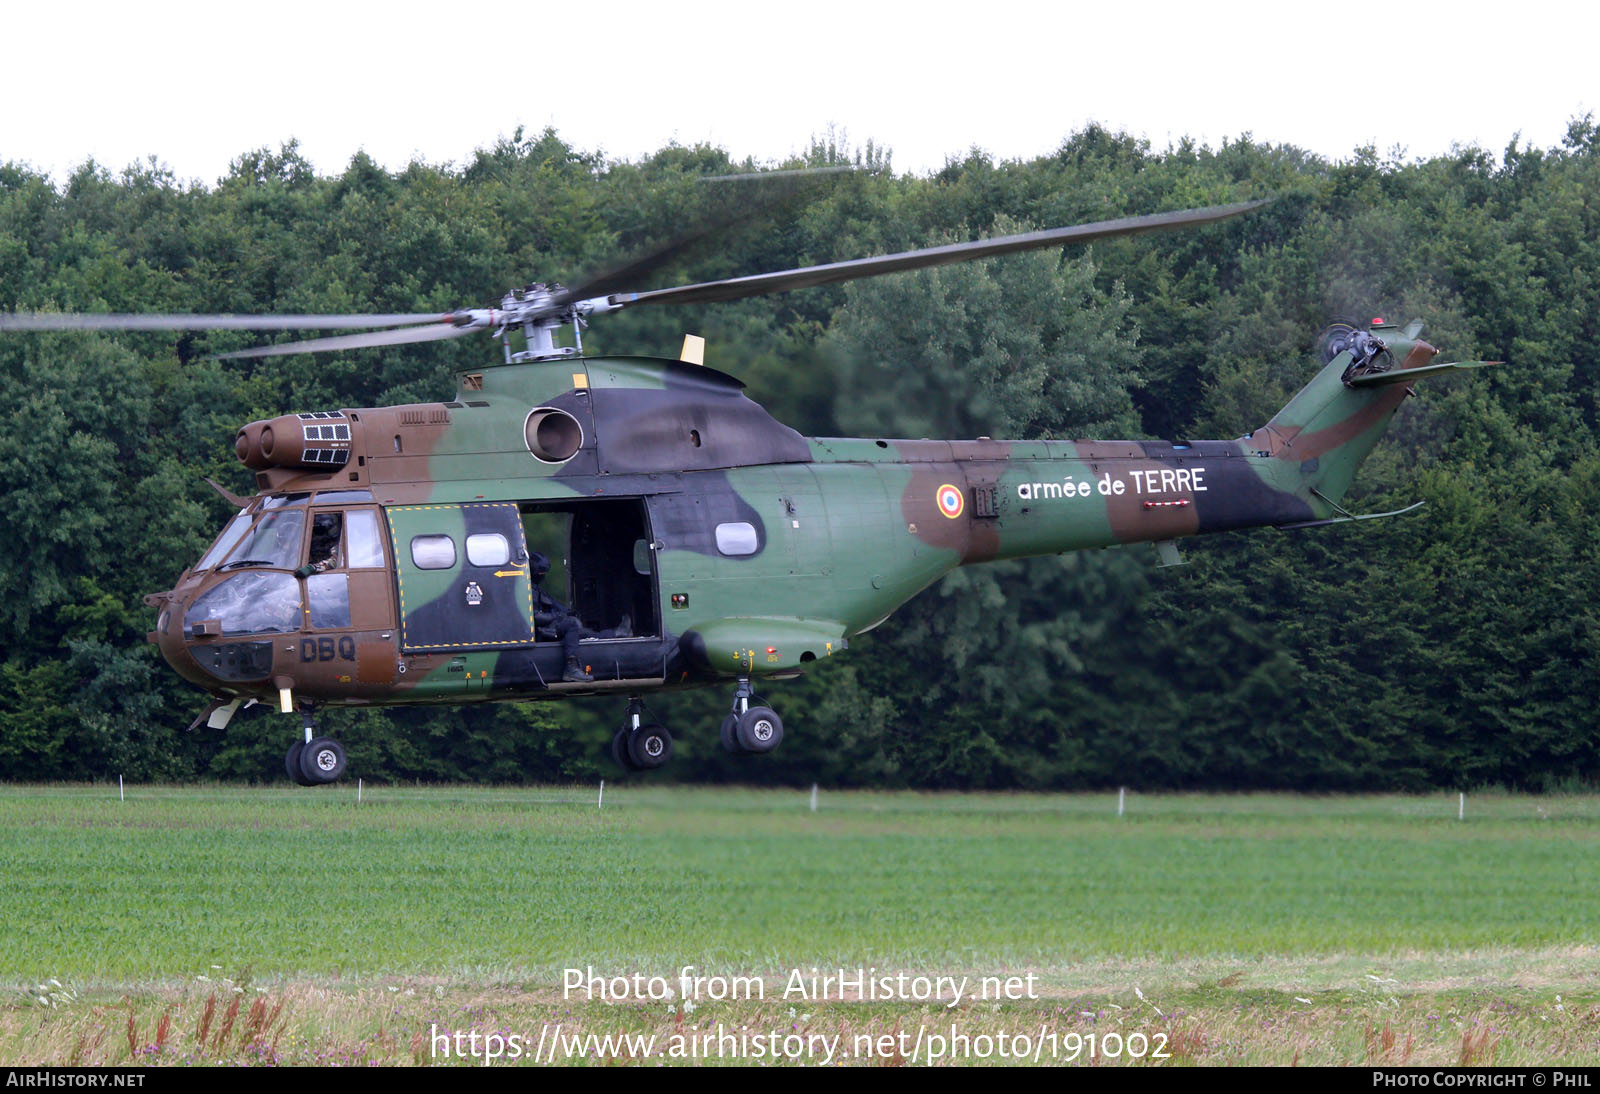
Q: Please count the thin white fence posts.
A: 6